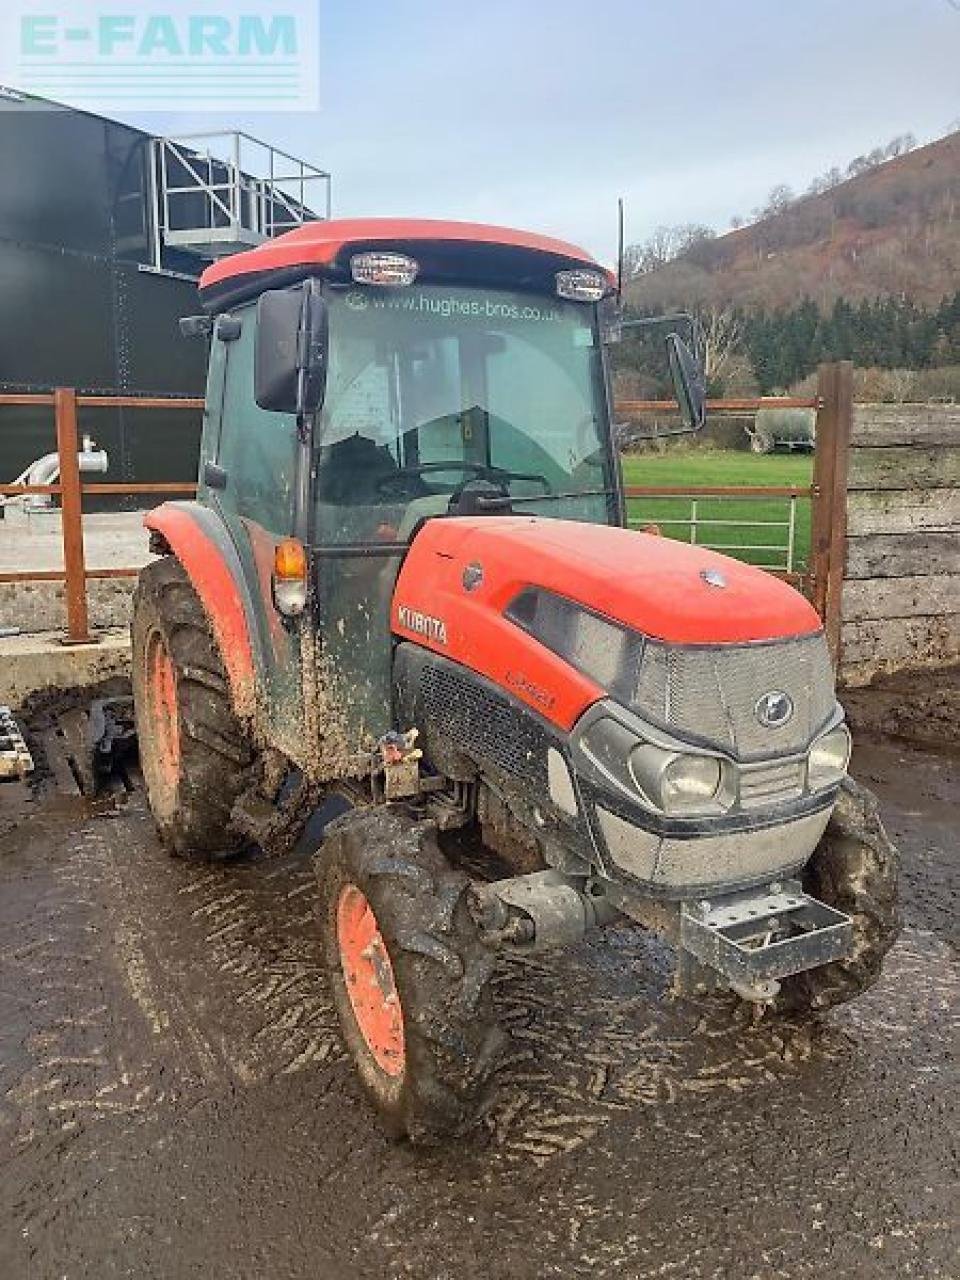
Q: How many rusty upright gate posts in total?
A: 2